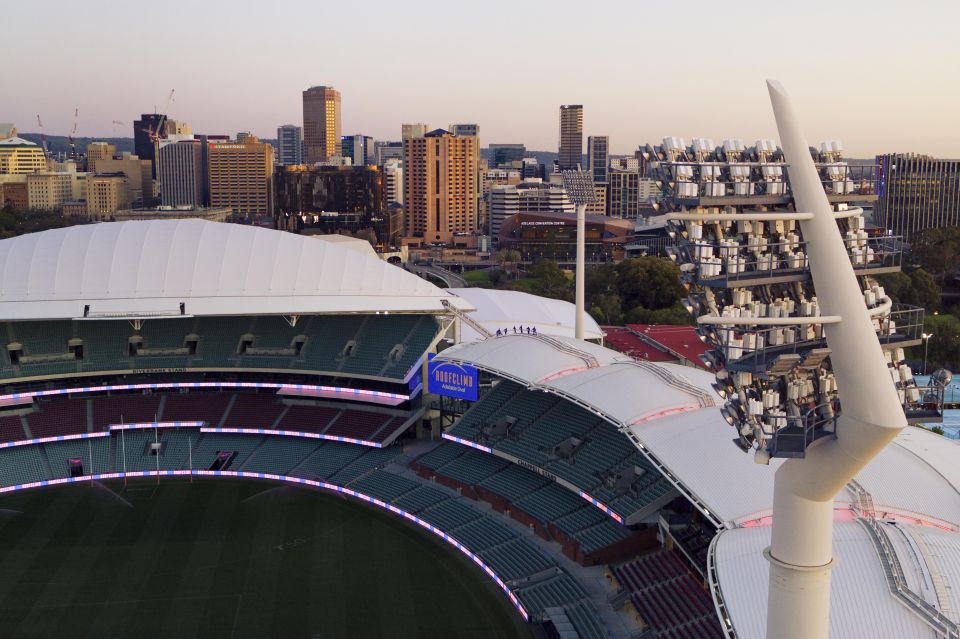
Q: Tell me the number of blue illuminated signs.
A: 1